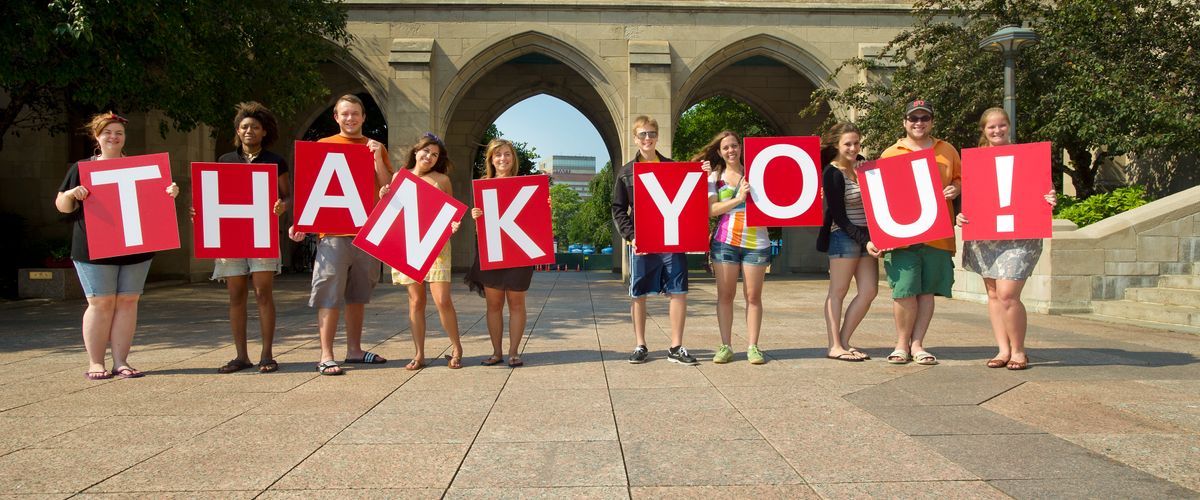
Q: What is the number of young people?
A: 10